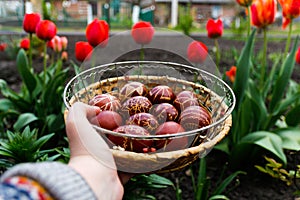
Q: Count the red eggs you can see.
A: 11